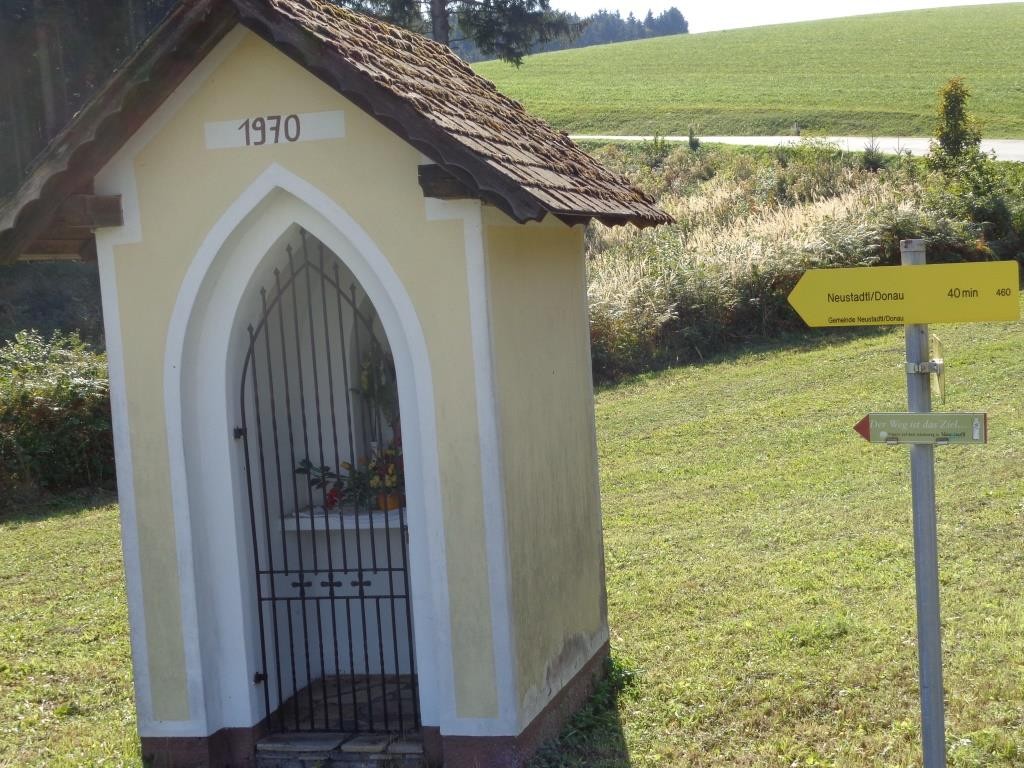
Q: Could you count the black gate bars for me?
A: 11